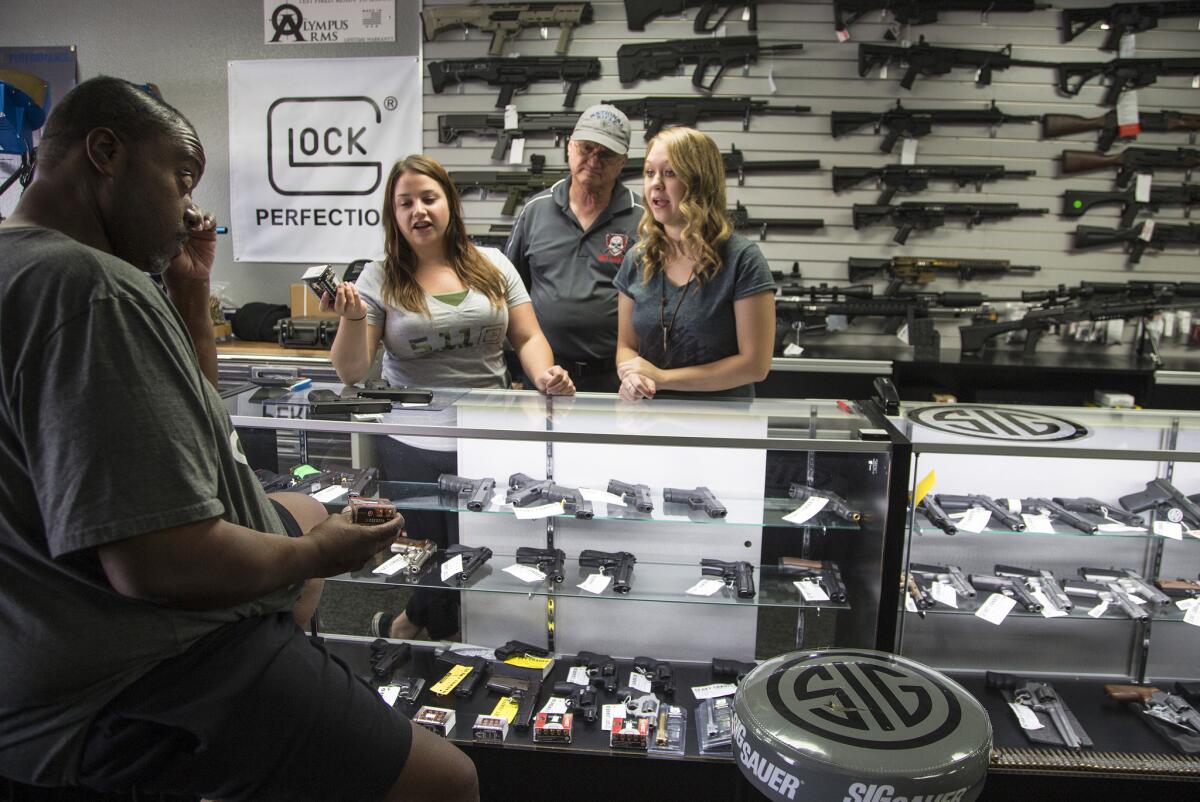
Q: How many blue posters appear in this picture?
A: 1